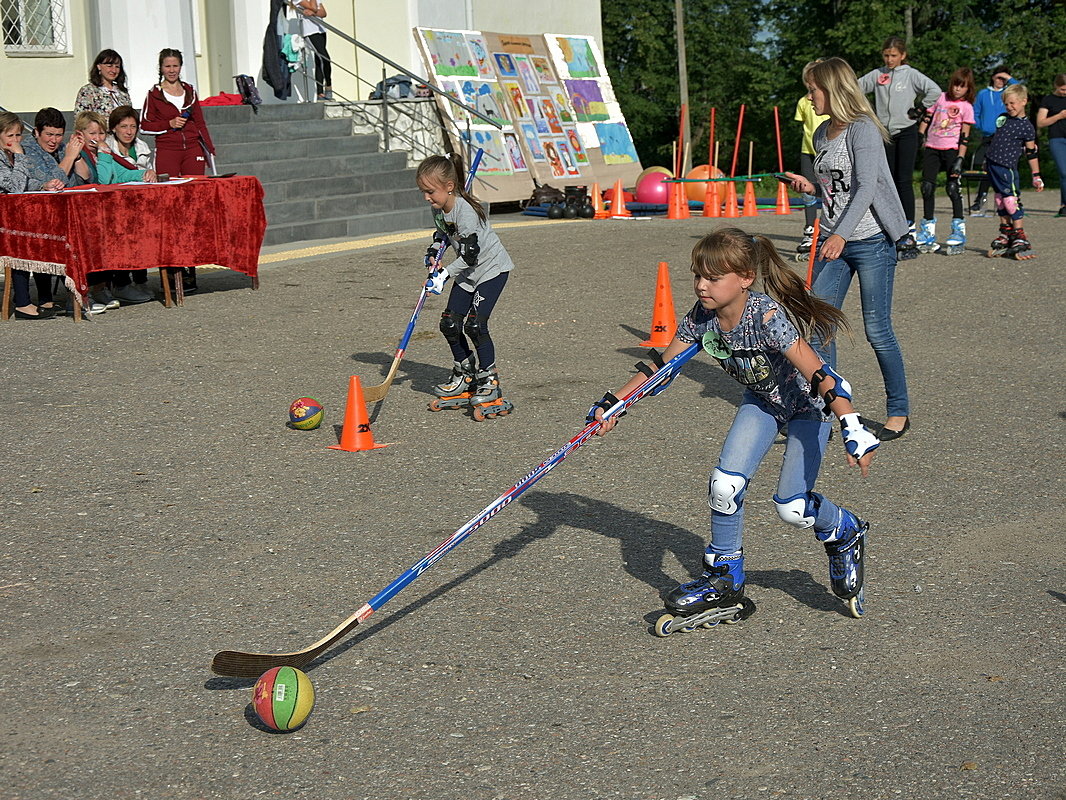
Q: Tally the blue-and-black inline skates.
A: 2